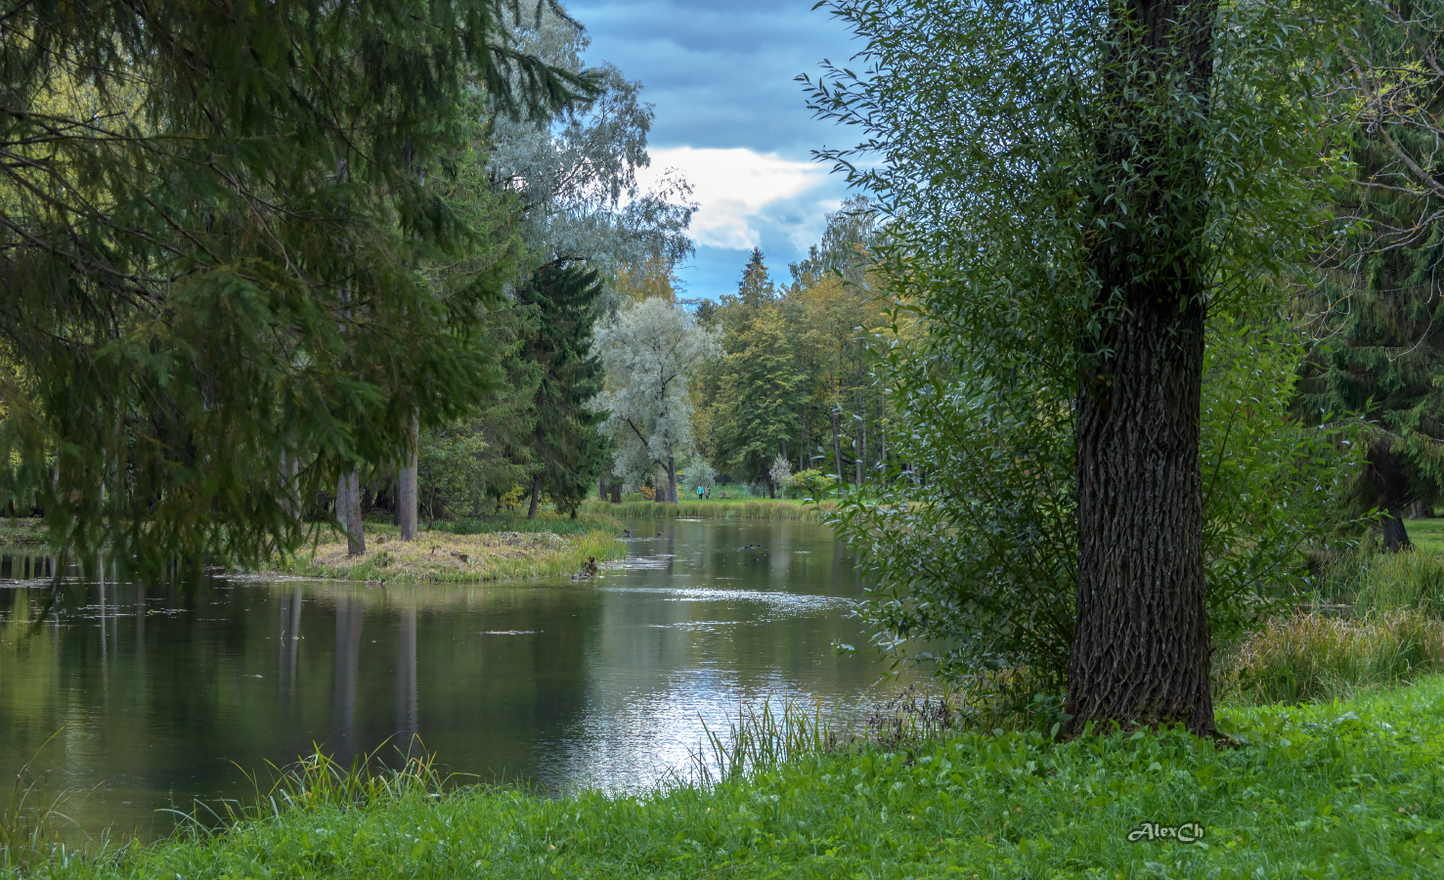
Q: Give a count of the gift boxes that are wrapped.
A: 0